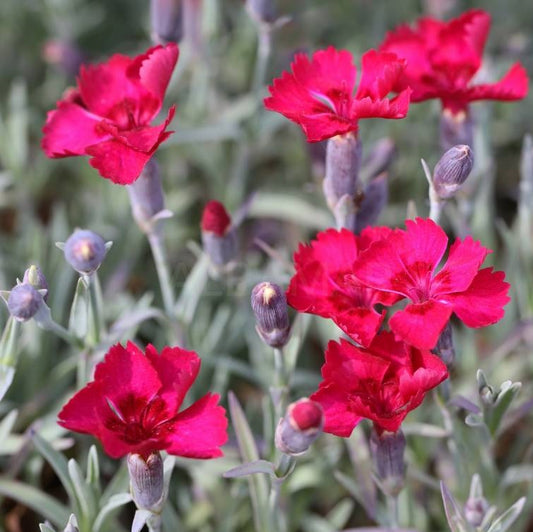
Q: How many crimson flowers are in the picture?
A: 7